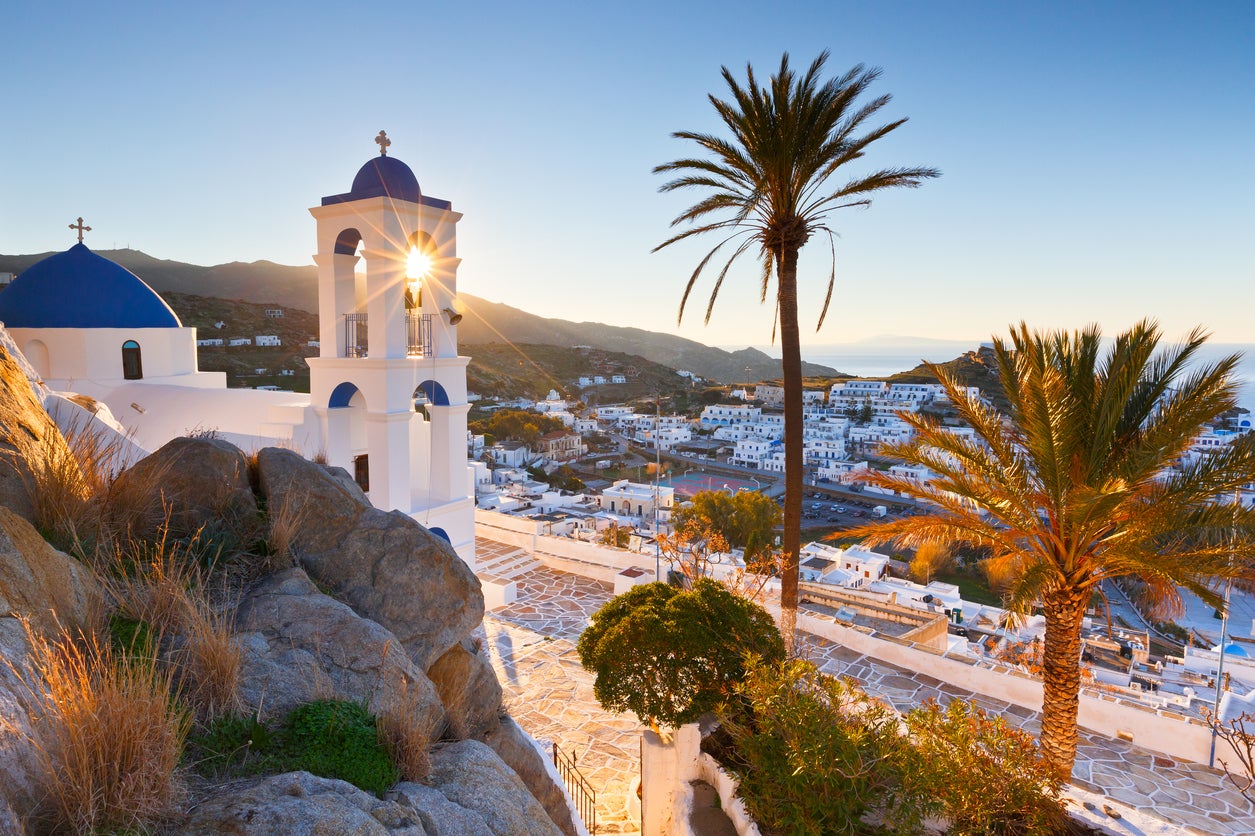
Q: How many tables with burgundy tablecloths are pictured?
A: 0